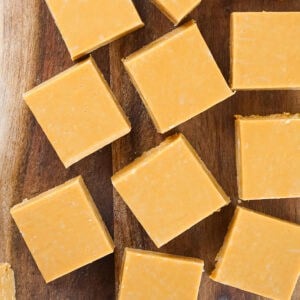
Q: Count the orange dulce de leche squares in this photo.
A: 11